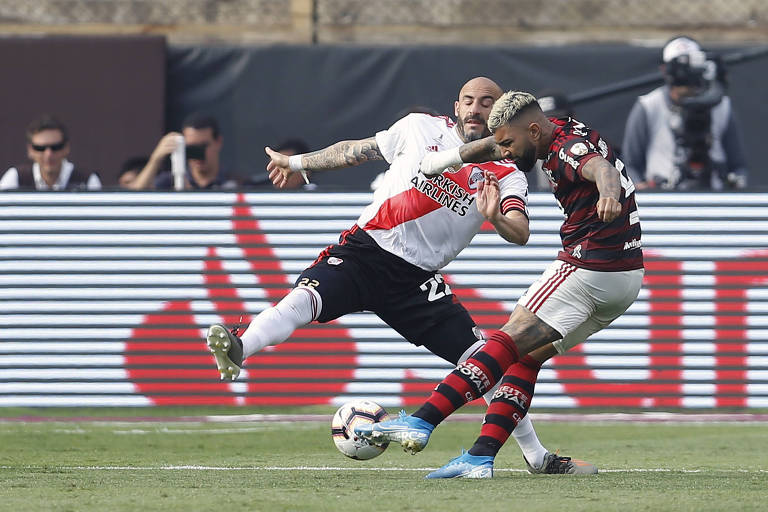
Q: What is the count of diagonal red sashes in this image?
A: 1